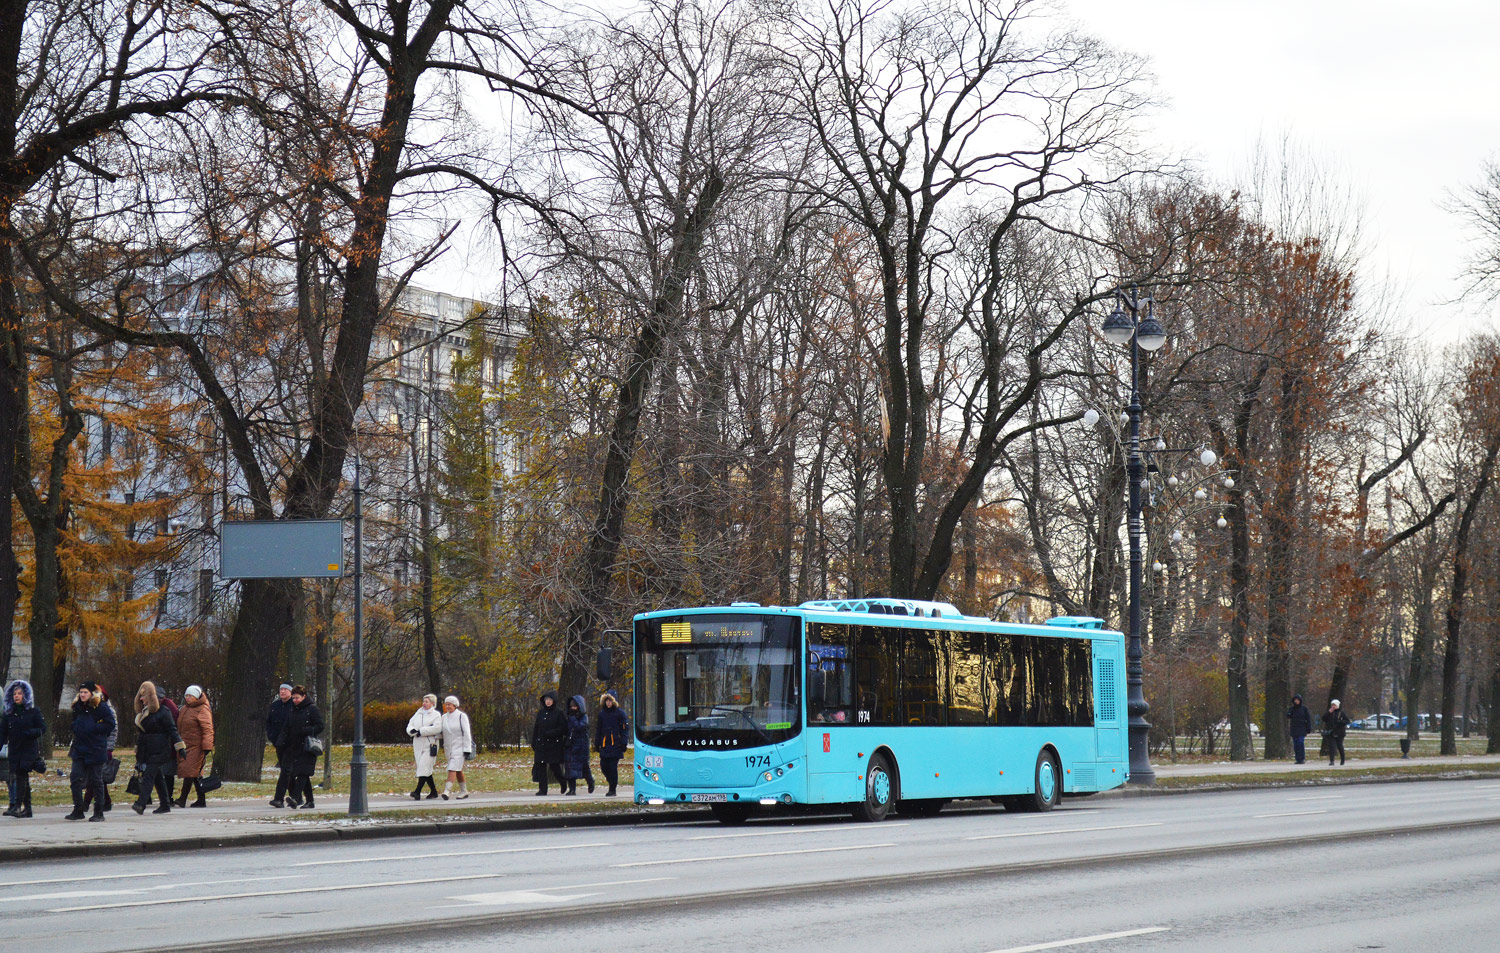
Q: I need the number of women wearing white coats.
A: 2